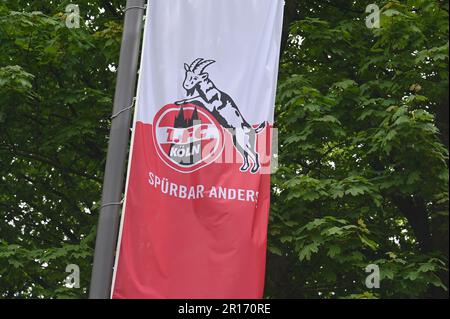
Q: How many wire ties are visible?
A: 3